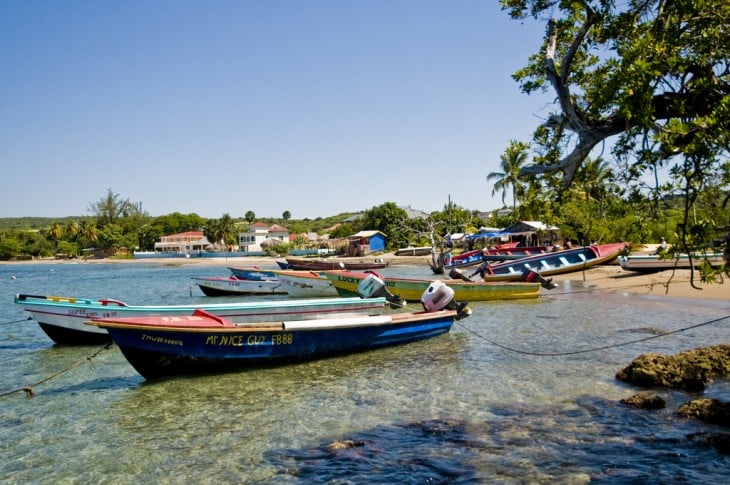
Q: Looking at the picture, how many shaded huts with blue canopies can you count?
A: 1